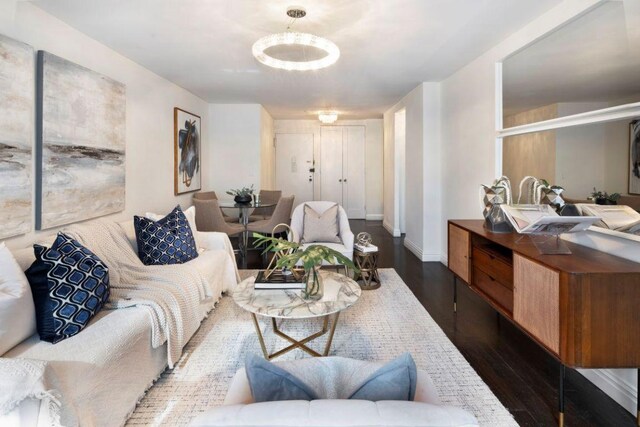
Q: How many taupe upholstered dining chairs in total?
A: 4